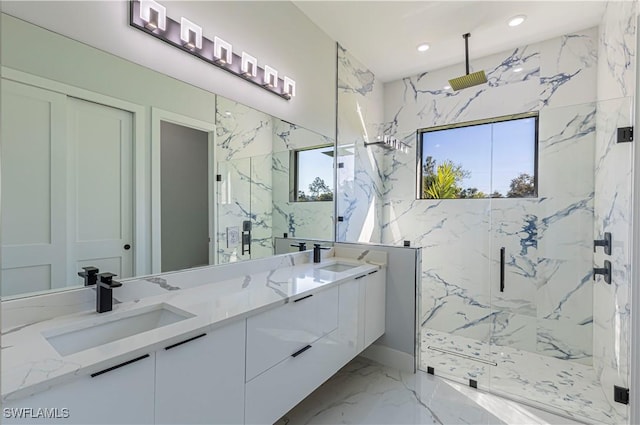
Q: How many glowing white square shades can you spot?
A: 6